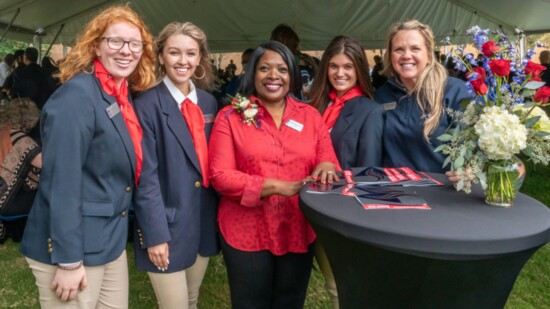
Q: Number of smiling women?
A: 5